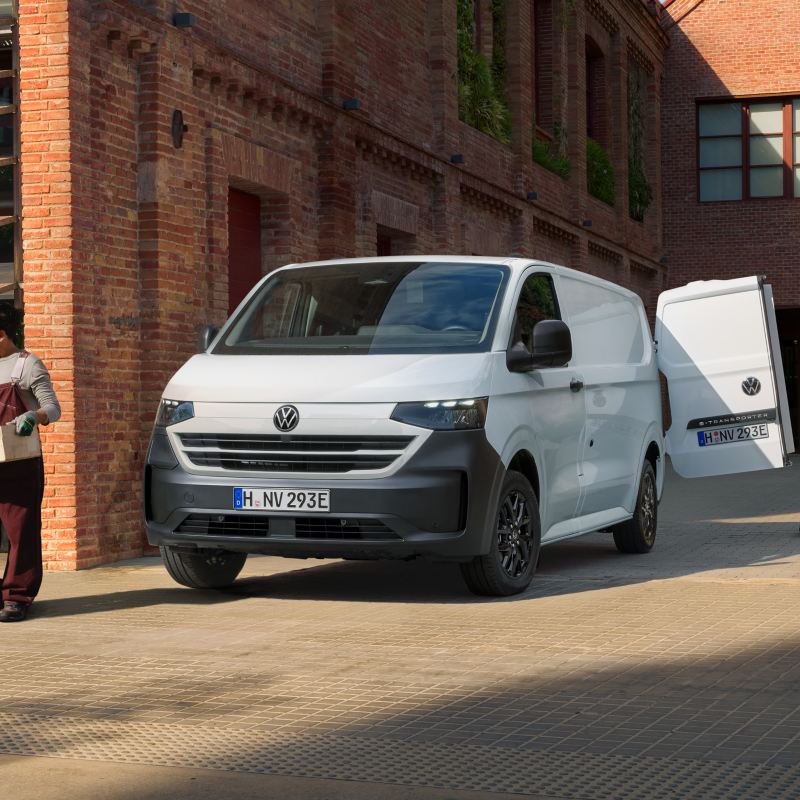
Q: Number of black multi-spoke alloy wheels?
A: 2